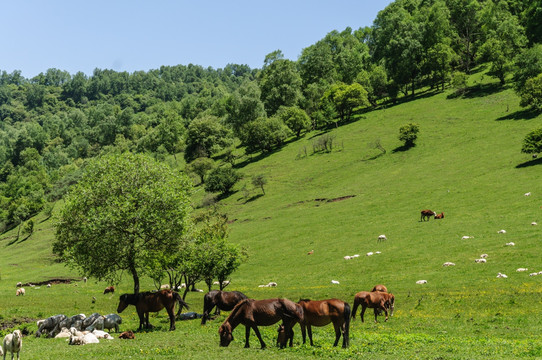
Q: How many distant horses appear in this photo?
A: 2